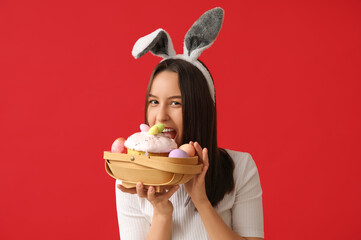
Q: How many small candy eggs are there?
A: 3